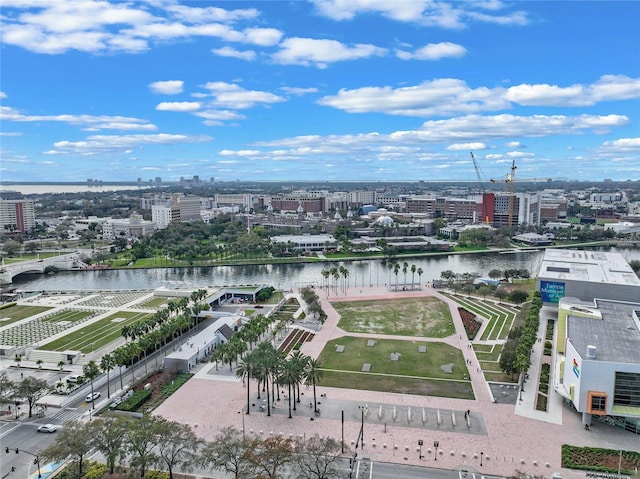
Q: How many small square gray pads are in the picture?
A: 6